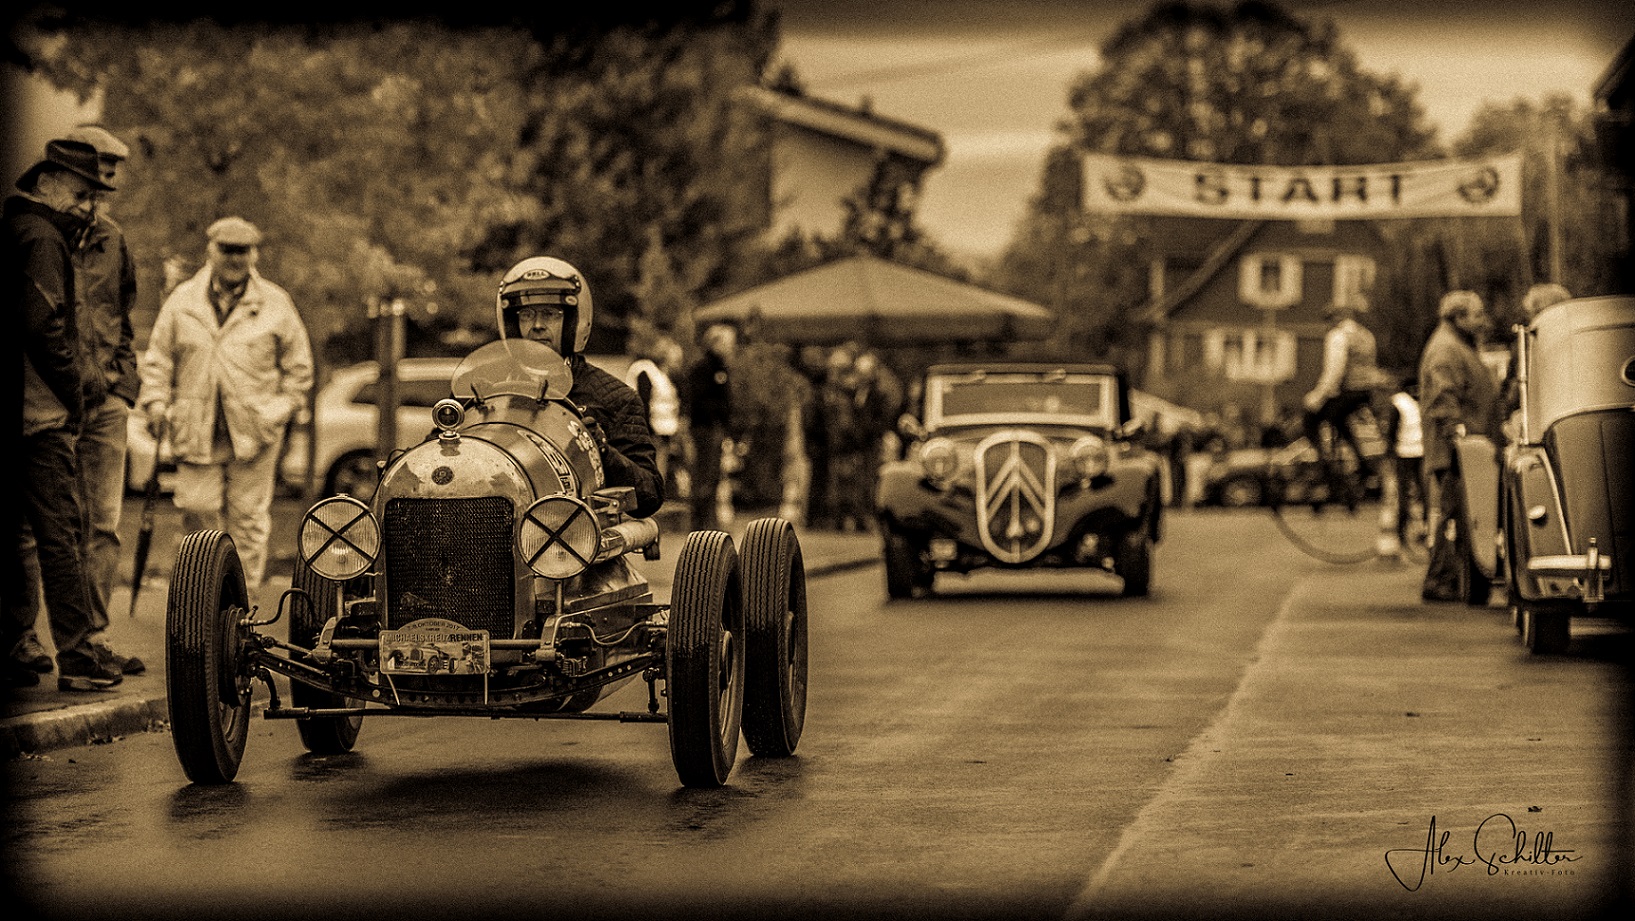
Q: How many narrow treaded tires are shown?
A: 4